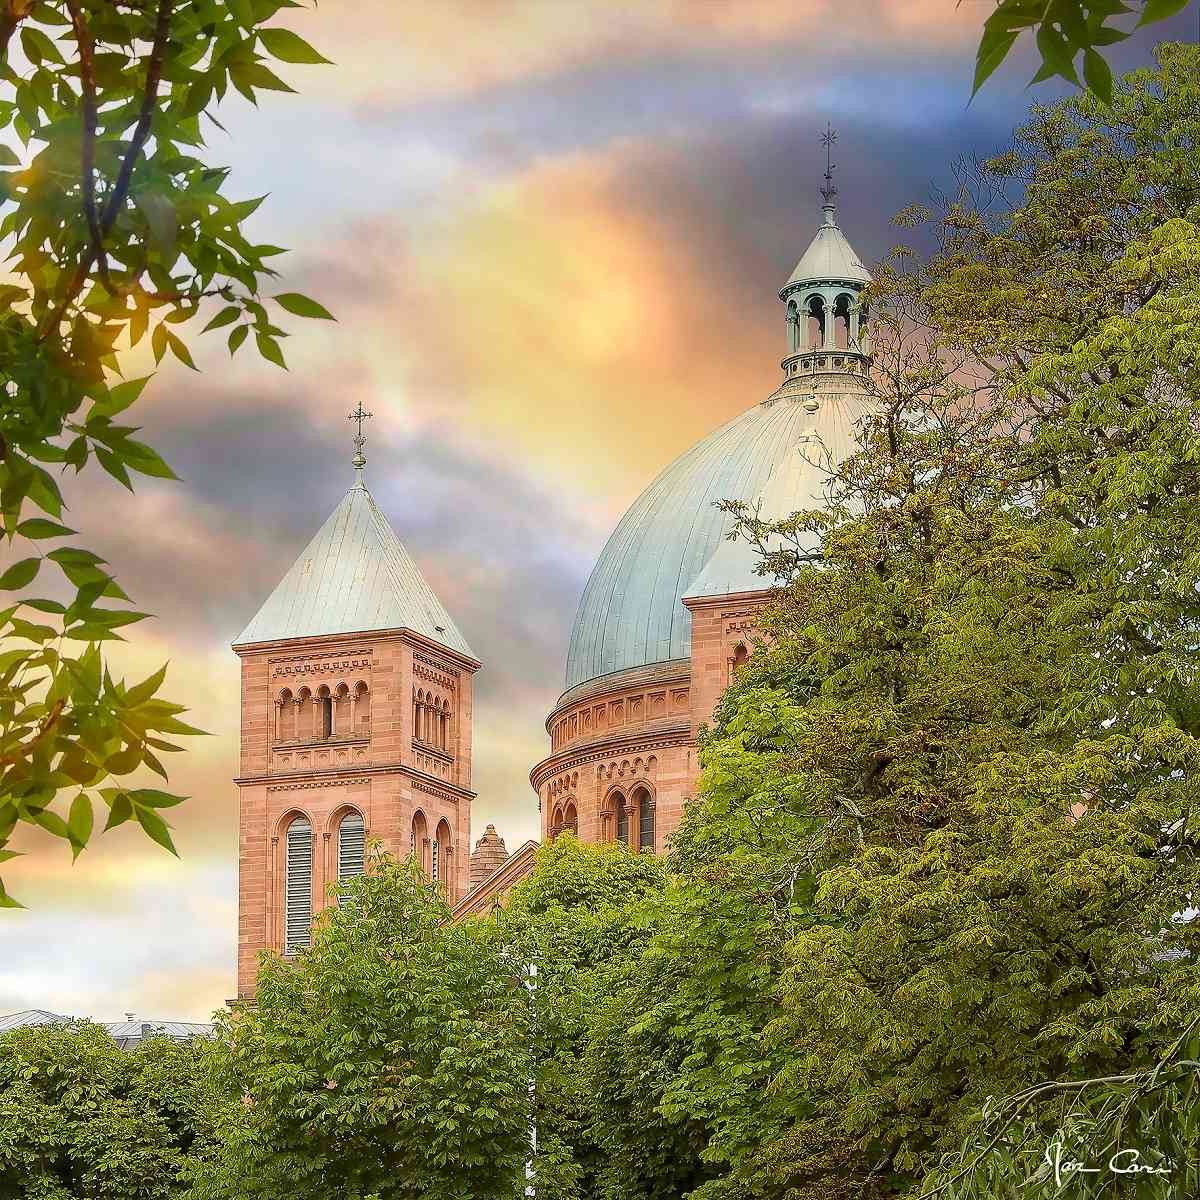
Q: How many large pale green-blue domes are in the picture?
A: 1